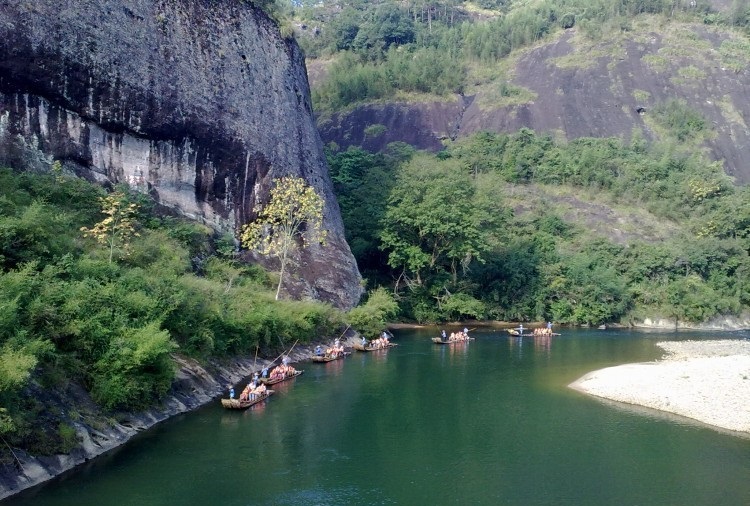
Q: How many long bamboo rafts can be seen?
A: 6